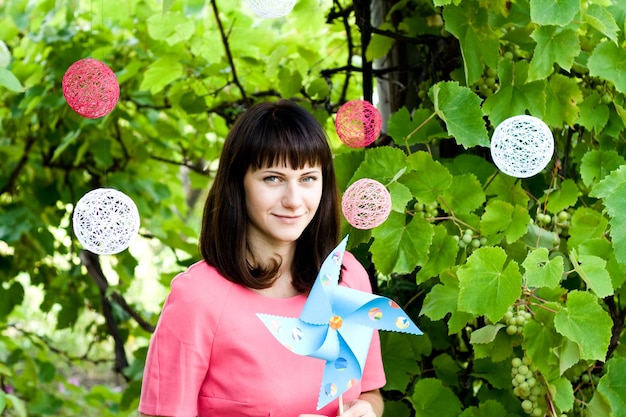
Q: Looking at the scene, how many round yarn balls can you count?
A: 6